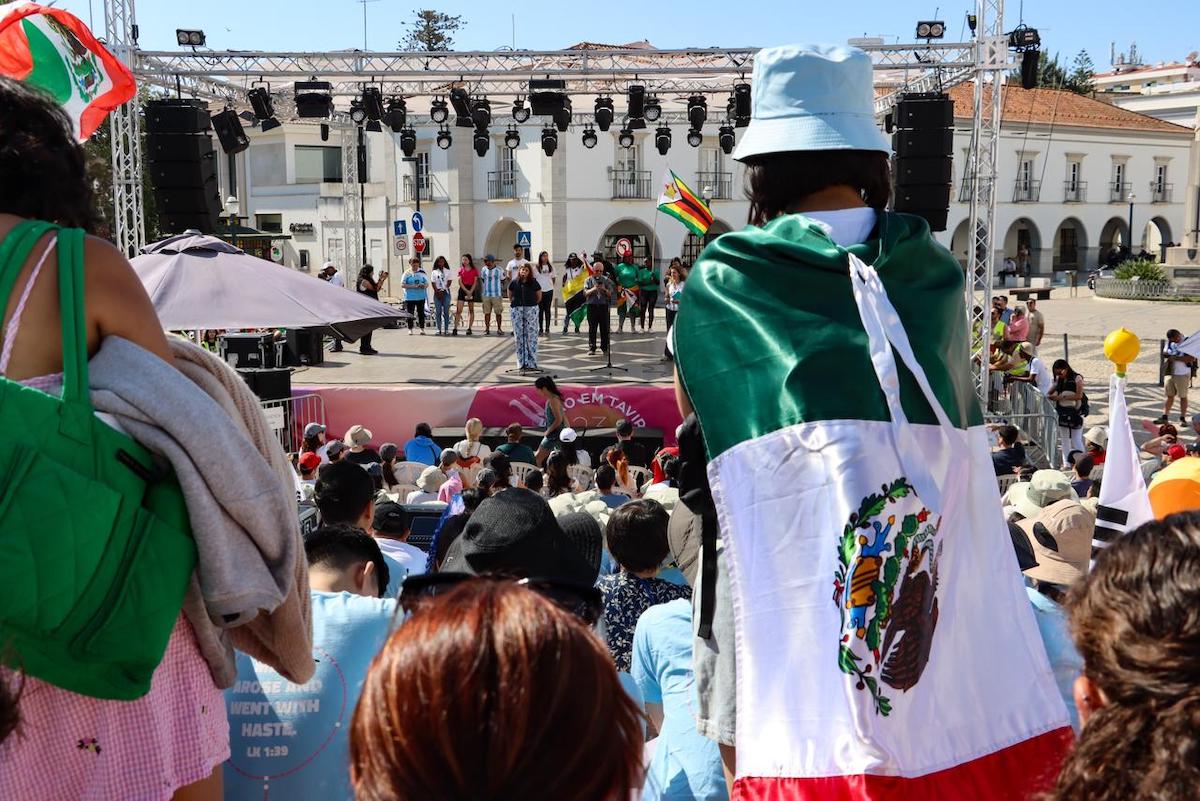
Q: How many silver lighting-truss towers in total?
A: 3